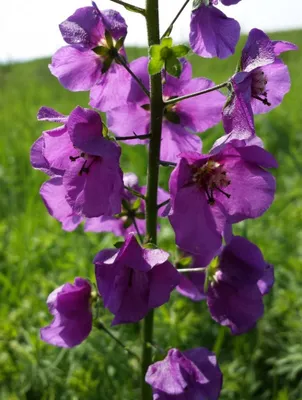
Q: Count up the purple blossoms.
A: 12